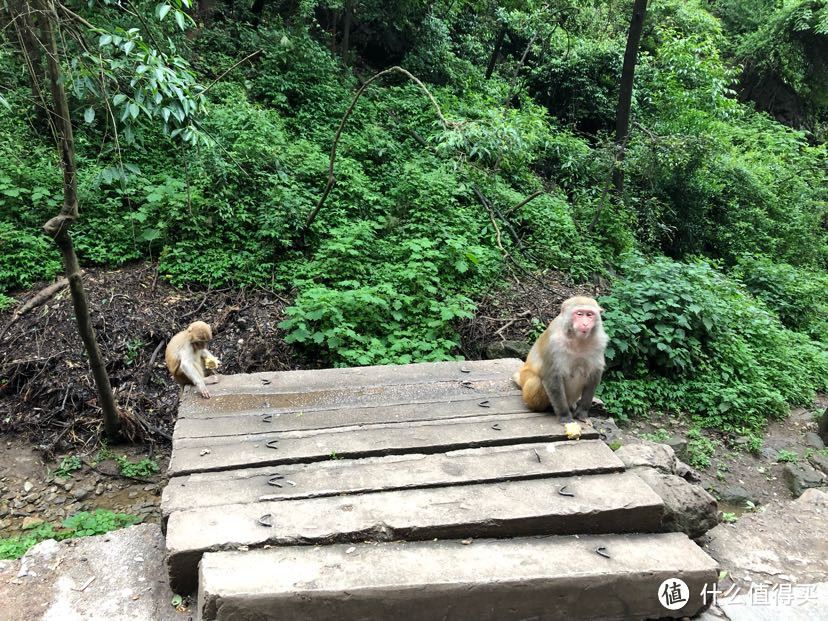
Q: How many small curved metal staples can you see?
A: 12